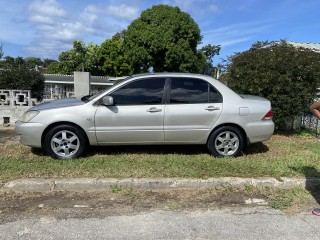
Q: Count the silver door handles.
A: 2